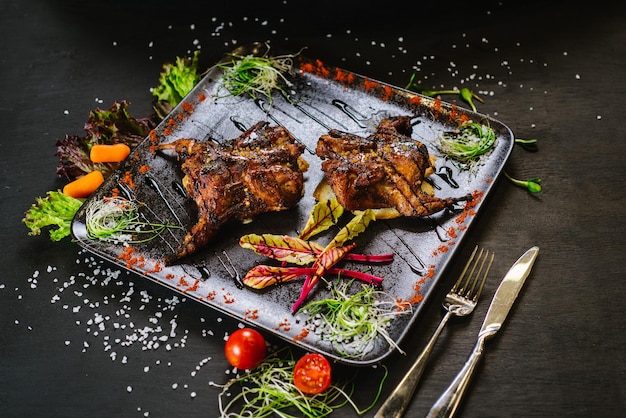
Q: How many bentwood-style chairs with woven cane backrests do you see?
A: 0